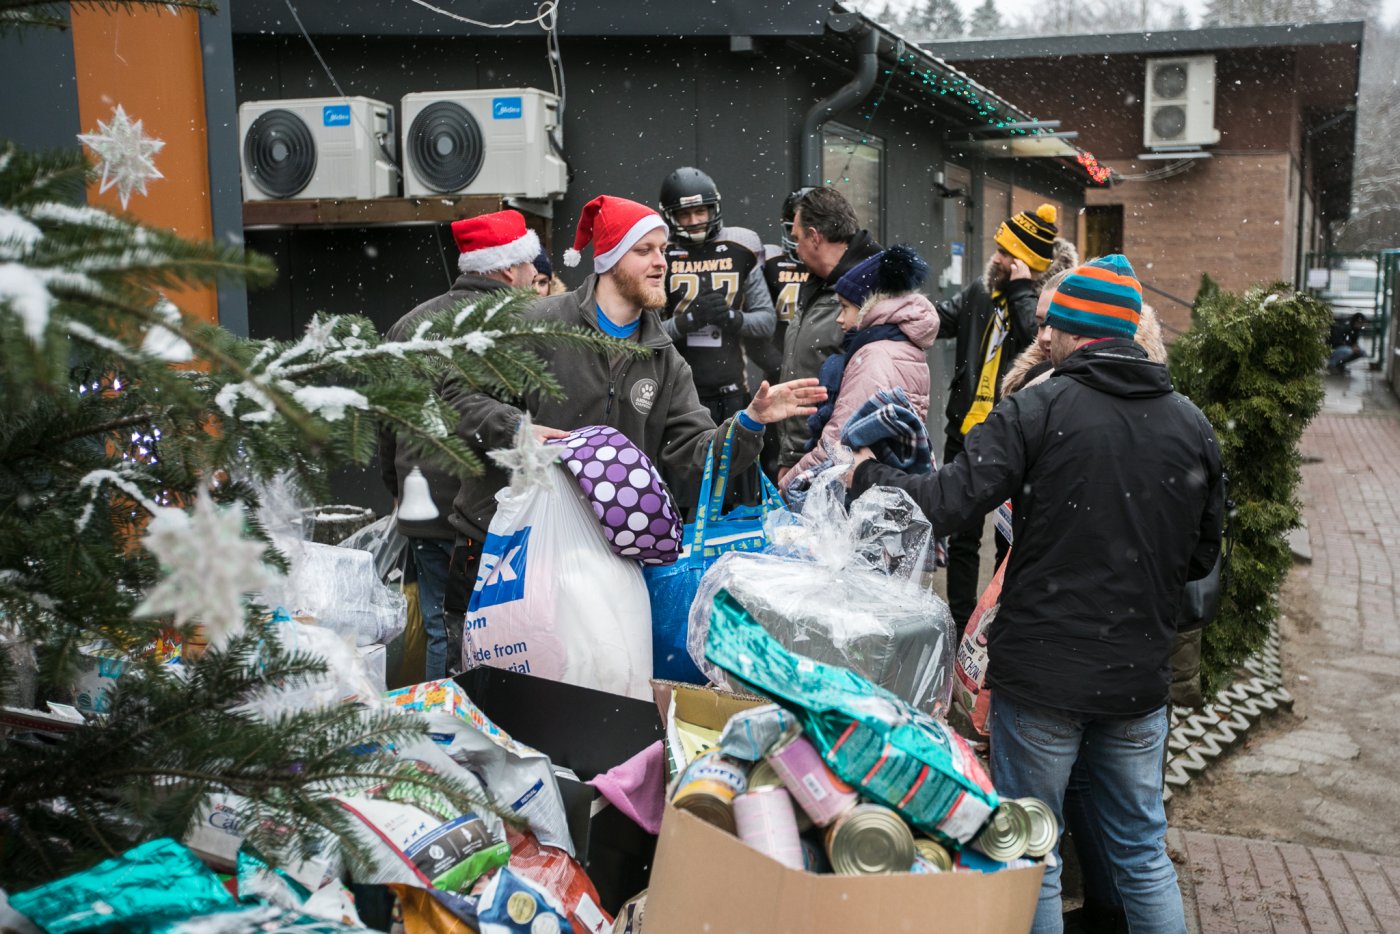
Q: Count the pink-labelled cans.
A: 2